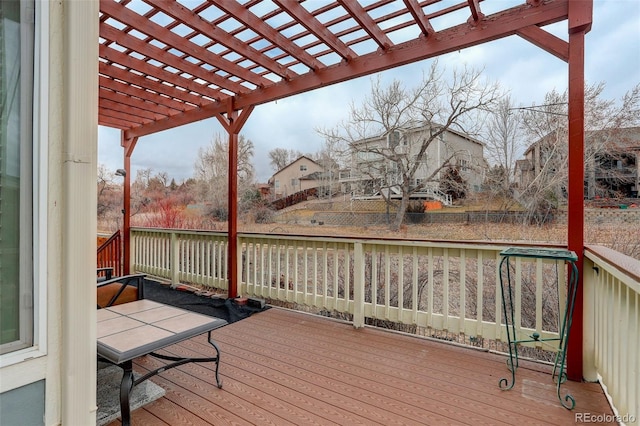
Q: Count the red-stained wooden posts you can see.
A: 3